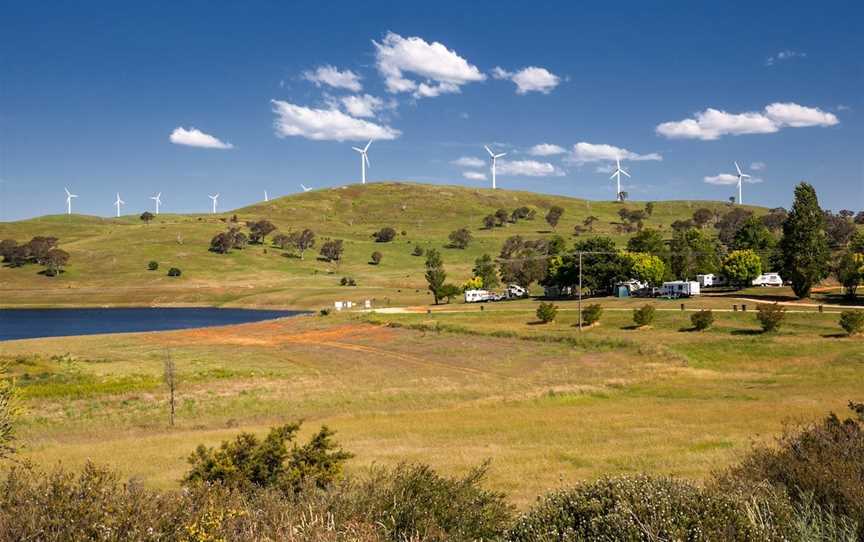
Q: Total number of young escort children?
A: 0